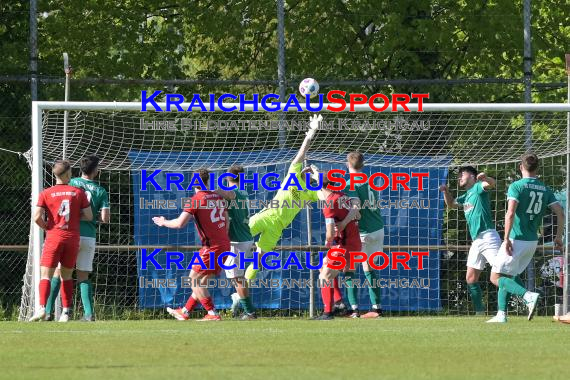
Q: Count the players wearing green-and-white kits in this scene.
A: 5